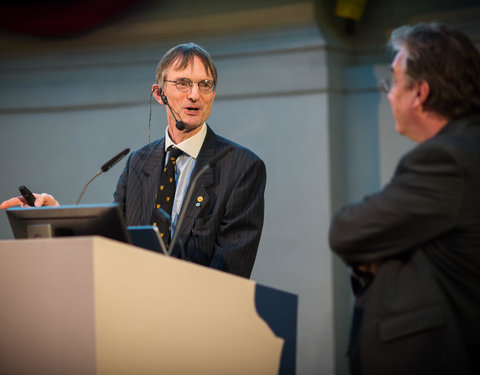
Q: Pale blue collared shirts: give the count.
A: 1